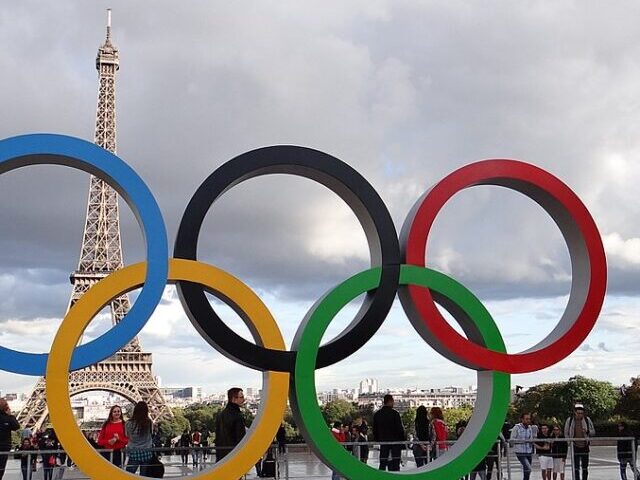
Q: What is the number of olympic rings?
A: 5